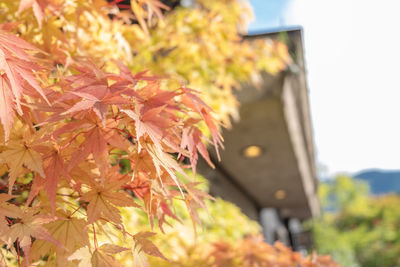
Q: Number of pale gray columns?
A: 2